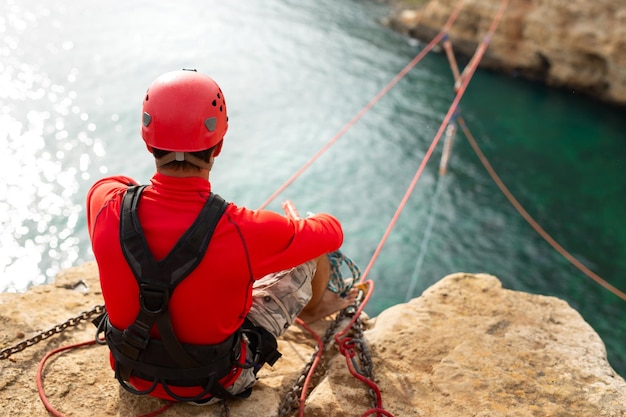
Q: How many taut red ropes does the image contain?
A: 2